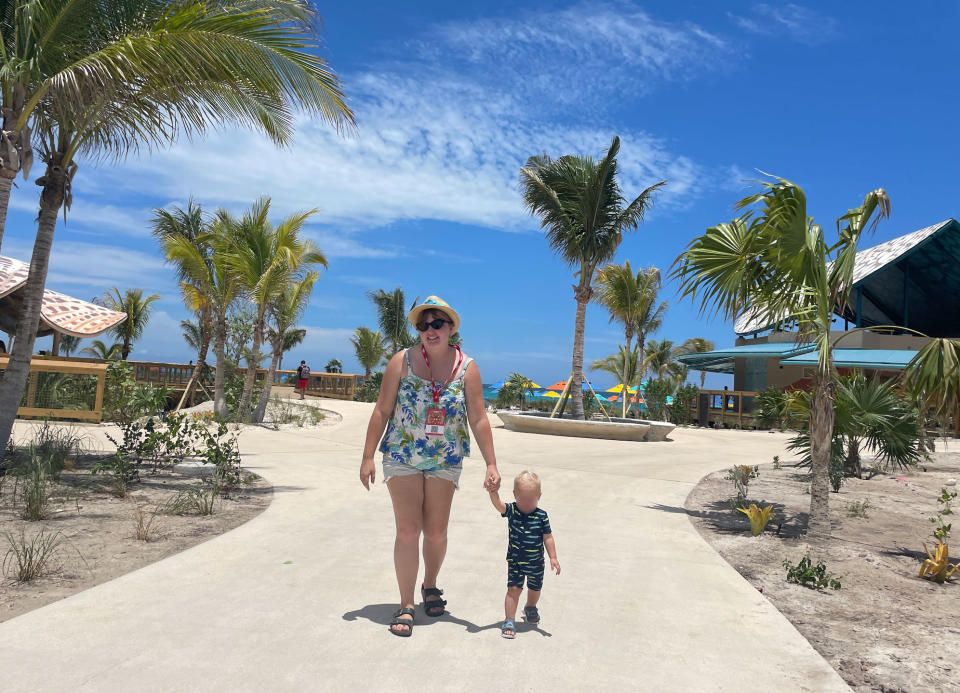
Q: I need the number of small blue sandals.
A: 2